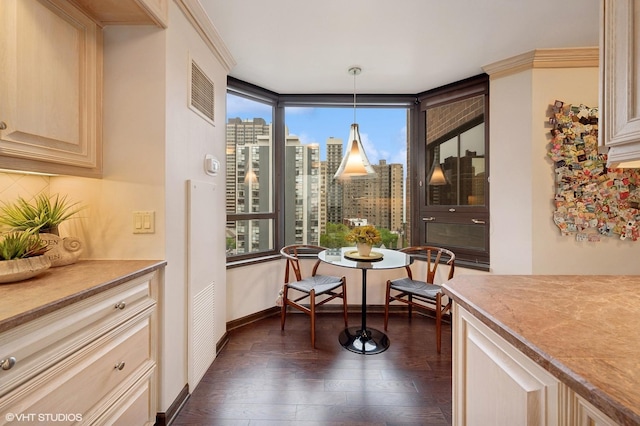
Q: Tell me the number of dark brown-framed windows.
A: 3